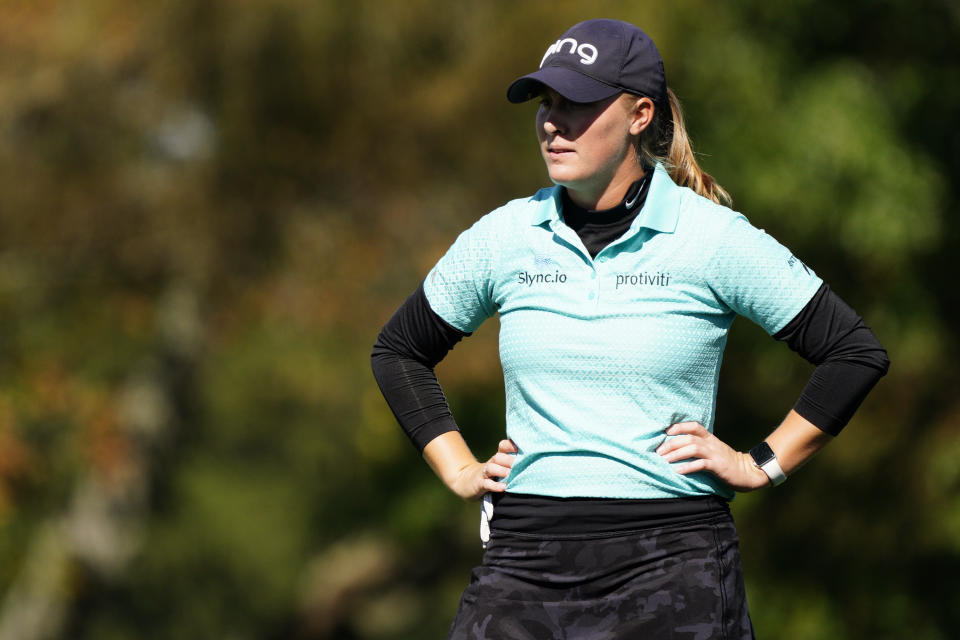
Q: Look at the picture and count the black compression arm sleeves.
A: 2